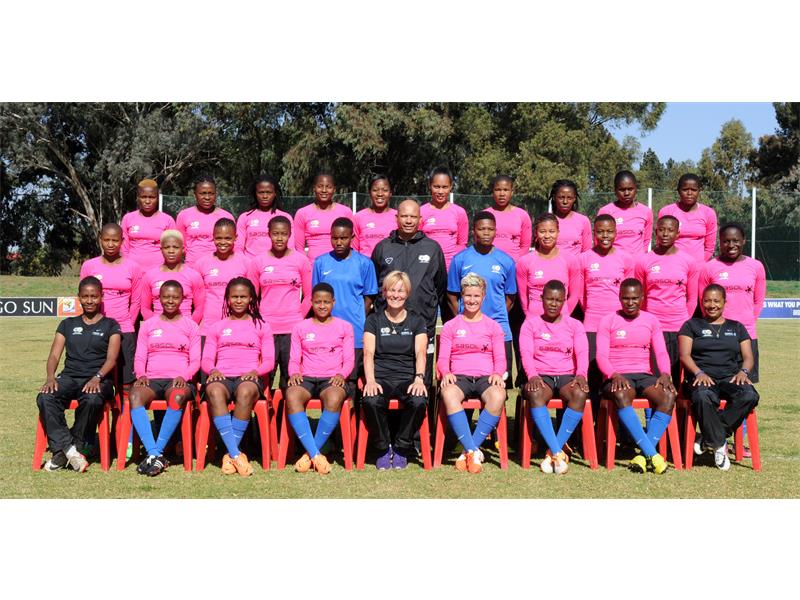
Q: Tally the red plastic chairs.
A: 9